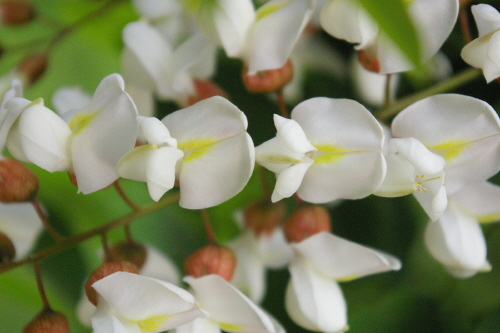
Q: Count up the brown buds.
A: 13